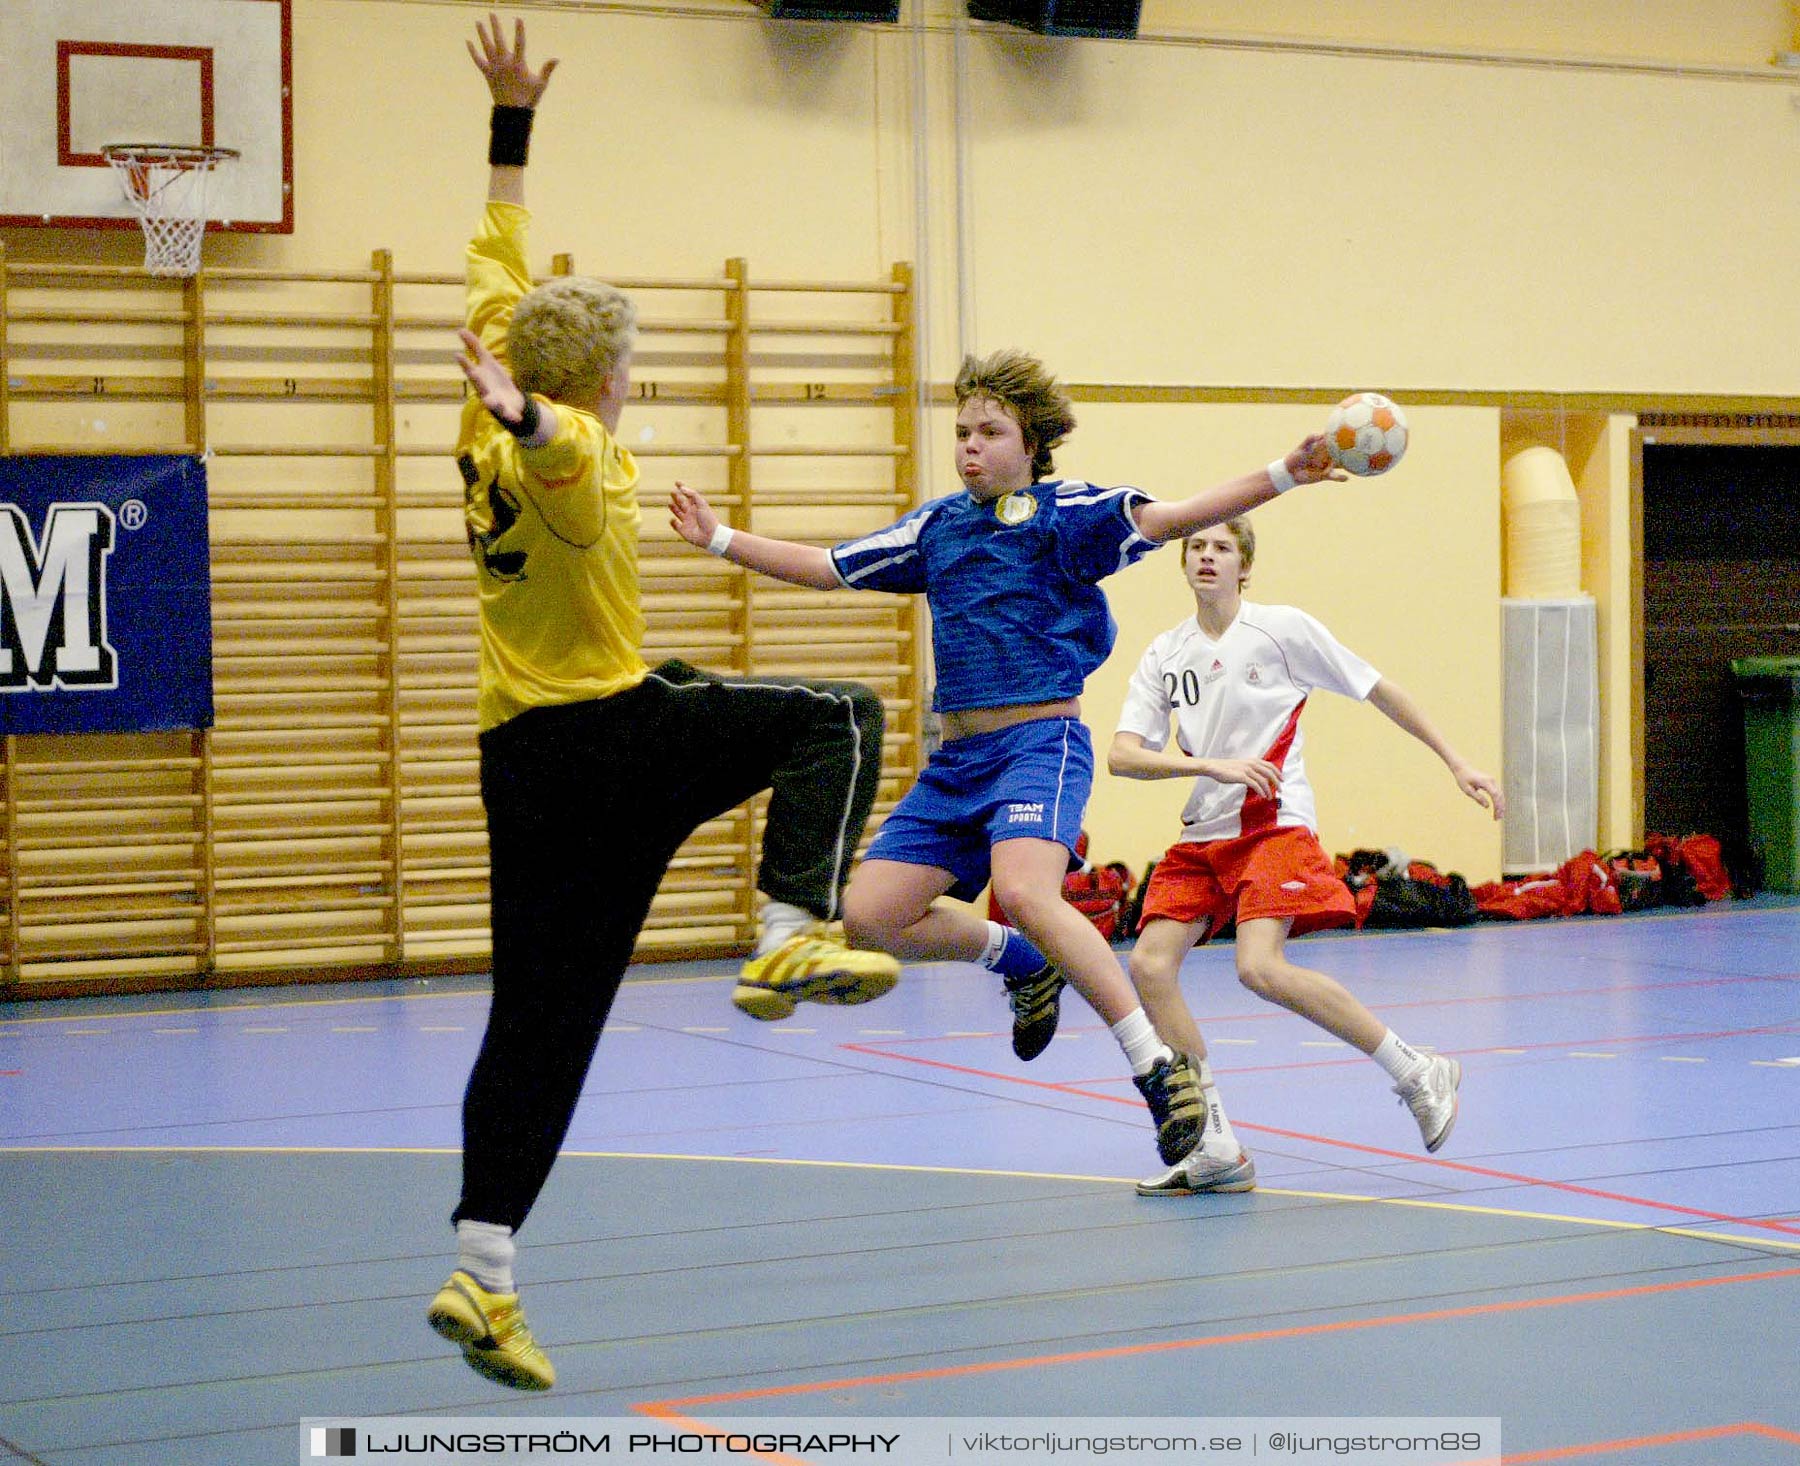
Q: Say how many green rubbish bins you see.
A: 1